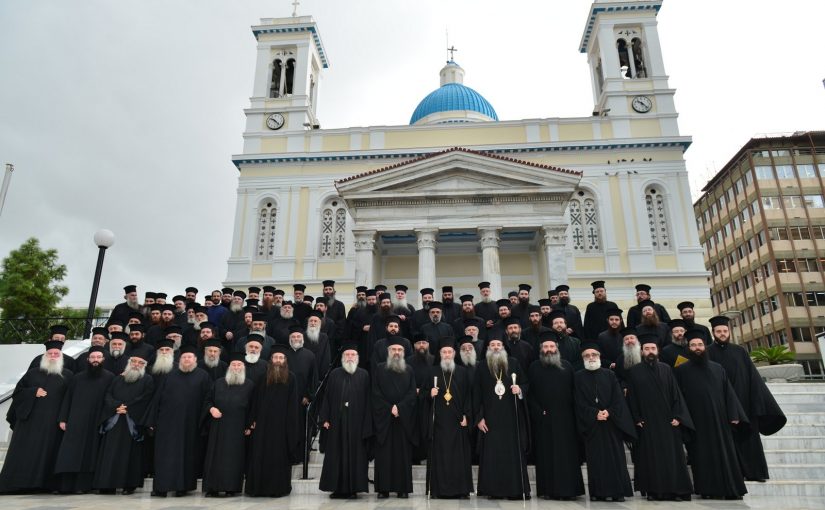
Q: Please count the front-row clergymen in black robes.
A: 14